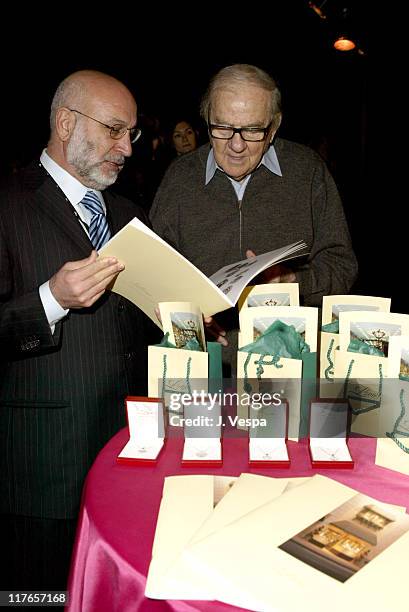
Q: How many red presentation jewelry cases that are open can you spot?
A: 4